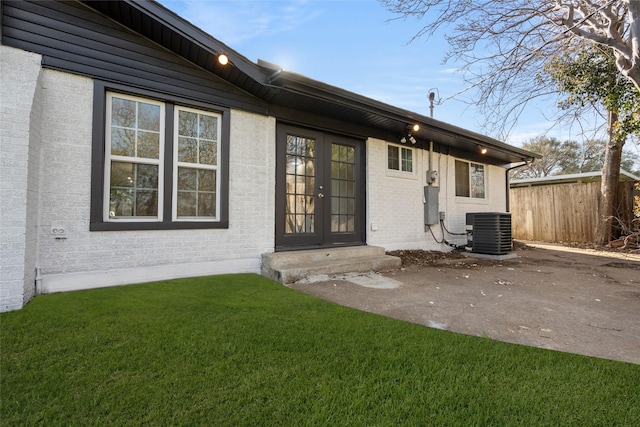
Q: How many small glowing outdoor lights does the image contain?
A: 3